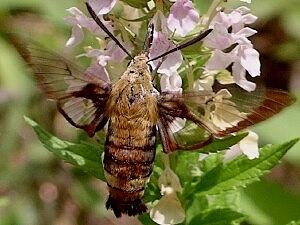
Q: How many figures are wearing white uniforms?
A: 0